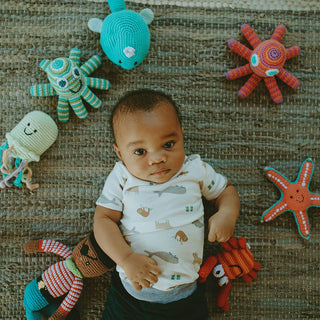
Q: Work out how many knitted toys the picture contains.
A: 7